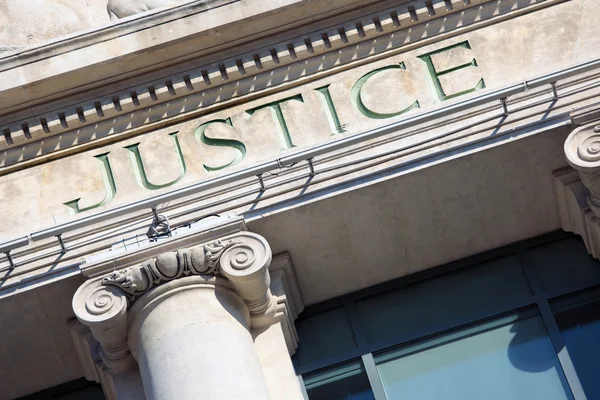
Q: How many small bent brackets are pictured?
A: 7